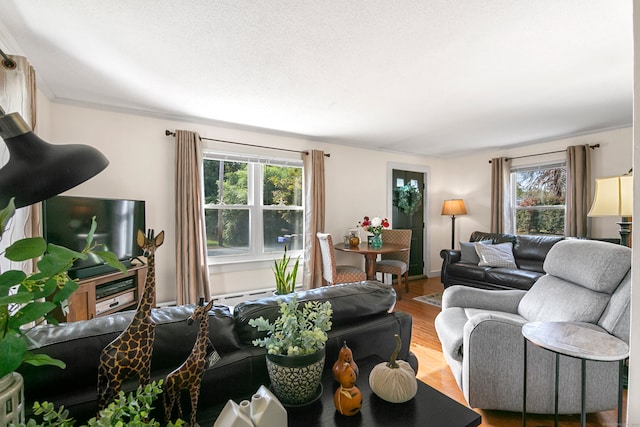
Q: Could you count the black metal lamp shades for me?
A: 1